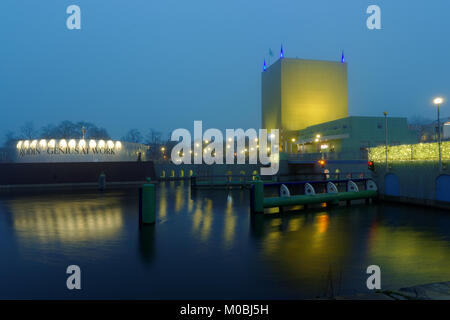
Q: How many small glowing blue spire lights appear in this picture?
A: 3